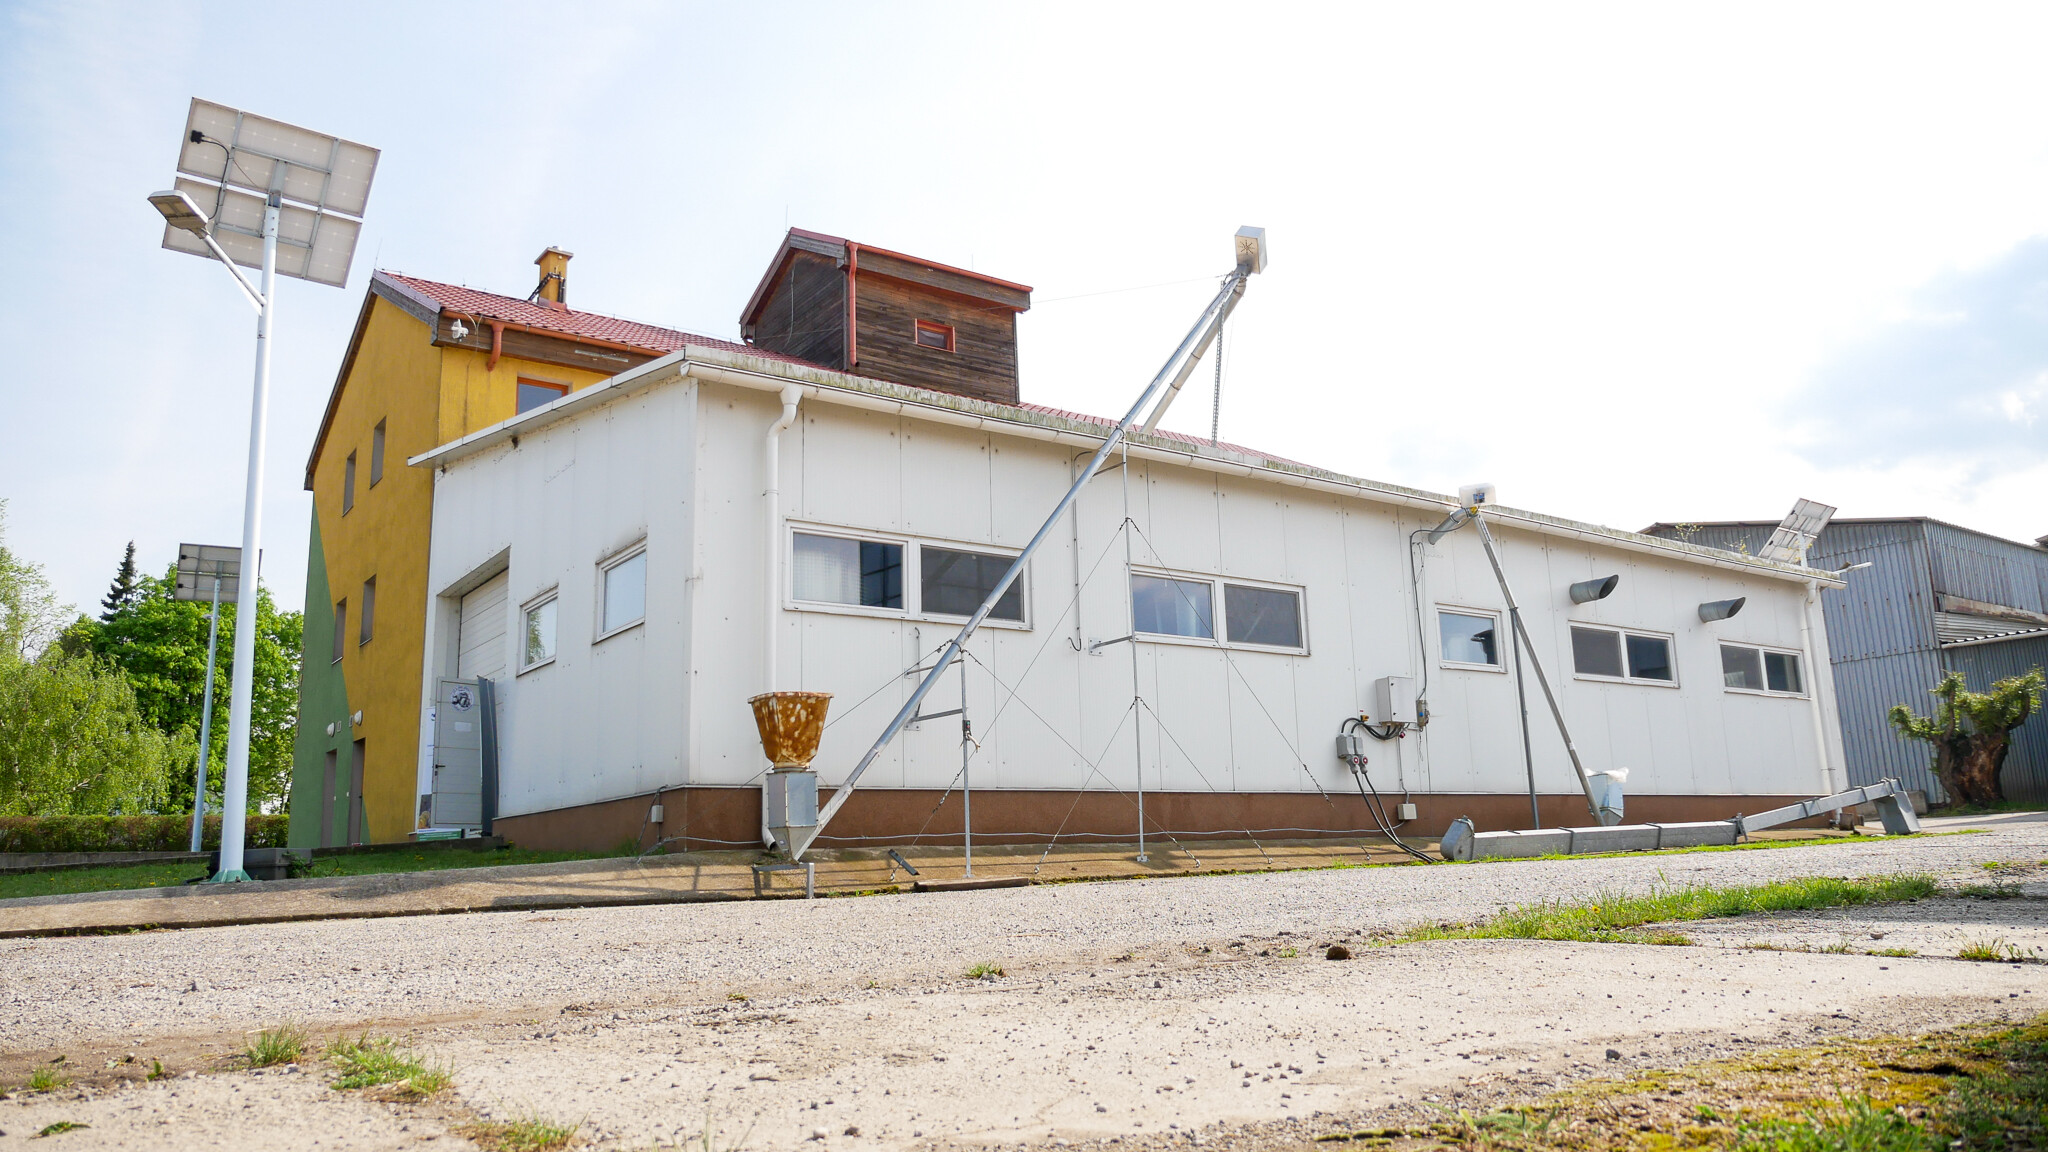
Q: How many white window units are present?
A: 7